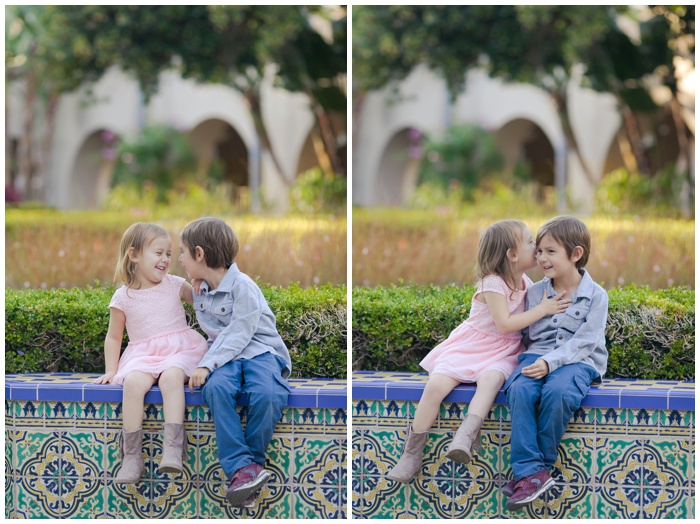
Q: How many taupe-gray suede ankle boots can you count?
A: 4